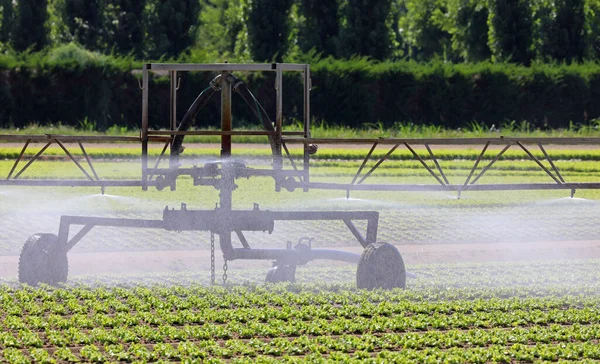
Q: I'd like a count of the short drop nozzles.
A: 4